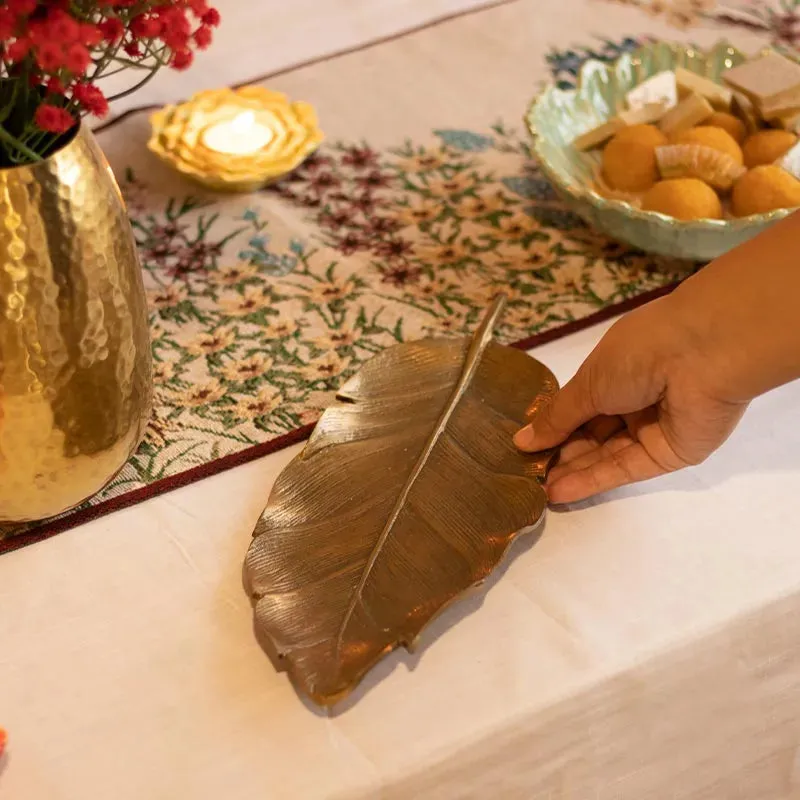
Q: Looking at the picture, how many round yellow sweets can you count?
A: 6